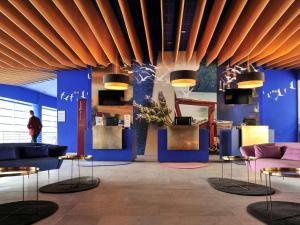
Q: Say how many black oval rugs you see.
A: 4